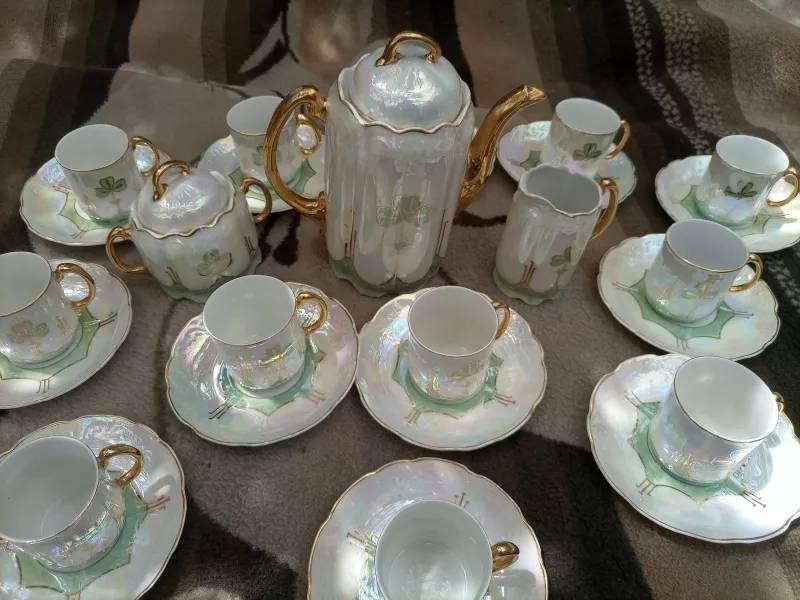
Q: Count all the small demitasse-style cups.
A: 11